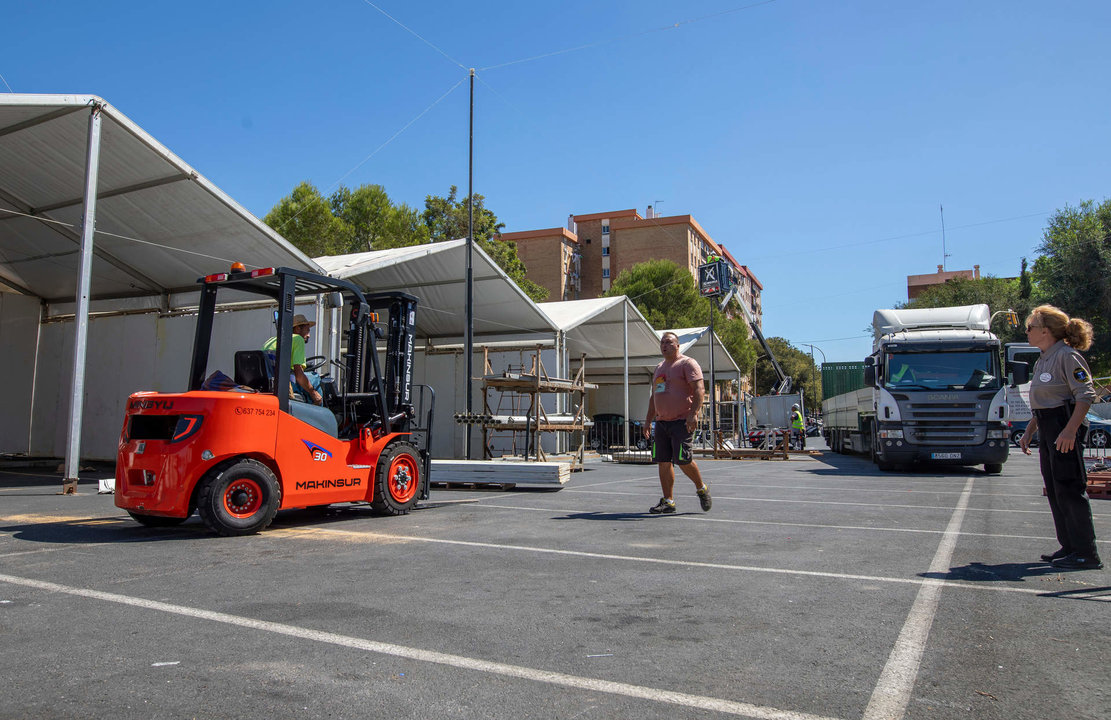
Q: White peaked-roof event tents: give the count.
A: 4